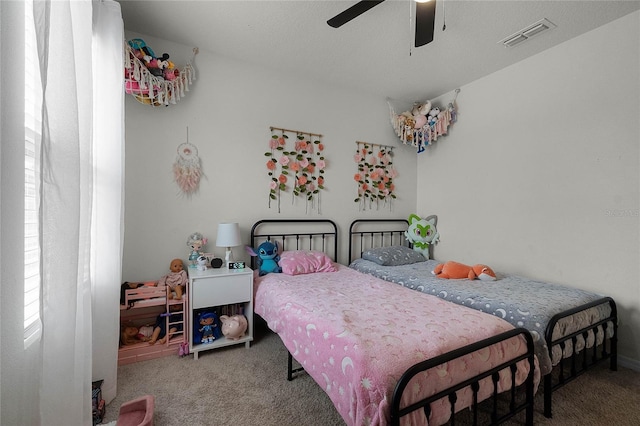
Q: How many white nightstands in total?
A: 1